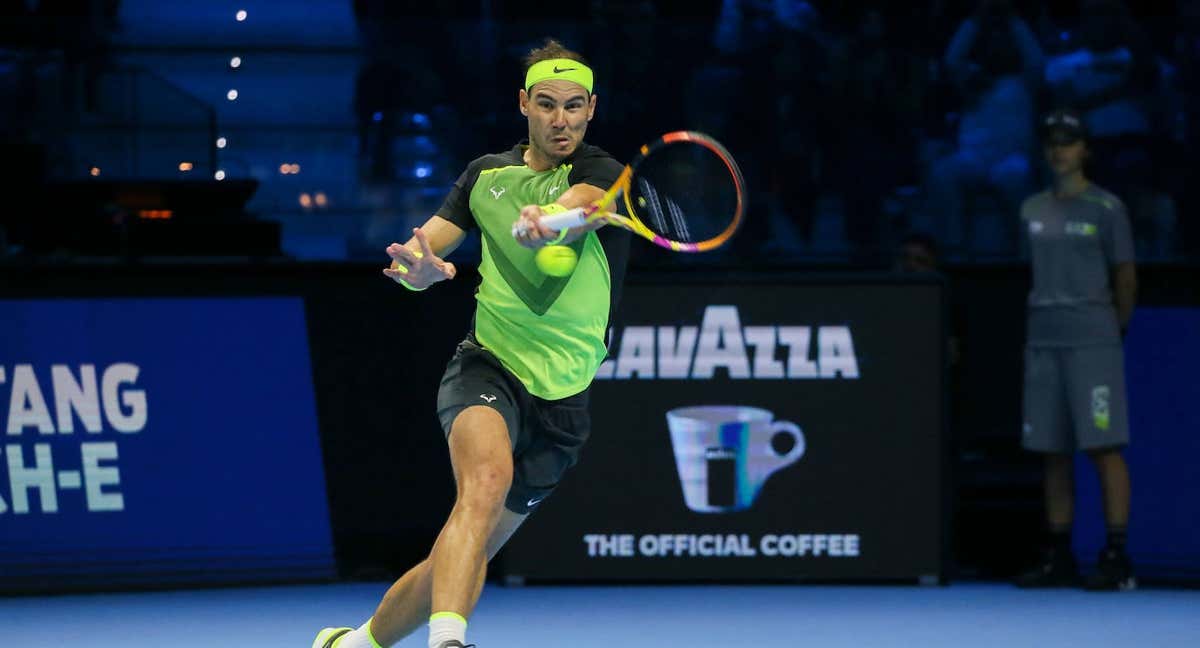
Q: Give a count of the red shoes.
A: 0